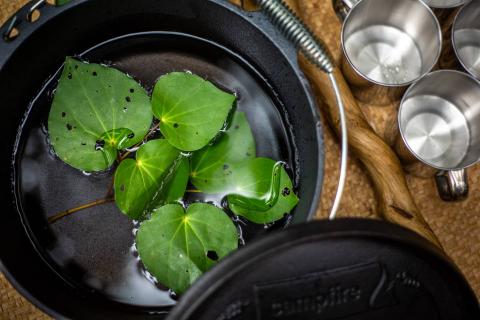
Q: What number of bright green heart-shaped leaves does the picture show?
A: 6